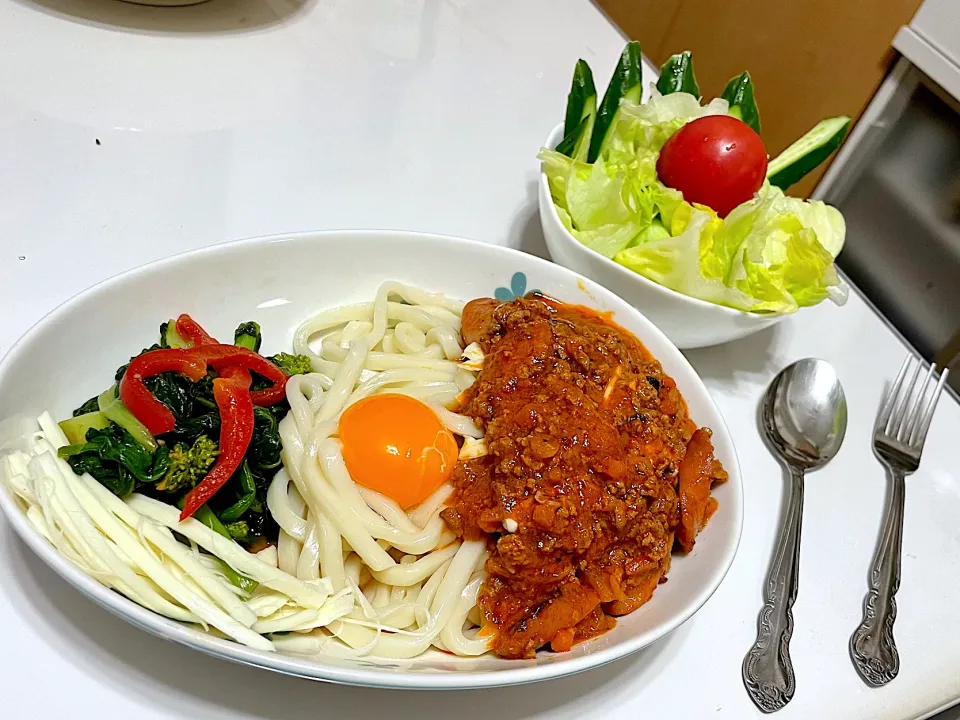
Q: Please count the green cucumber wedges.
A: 5